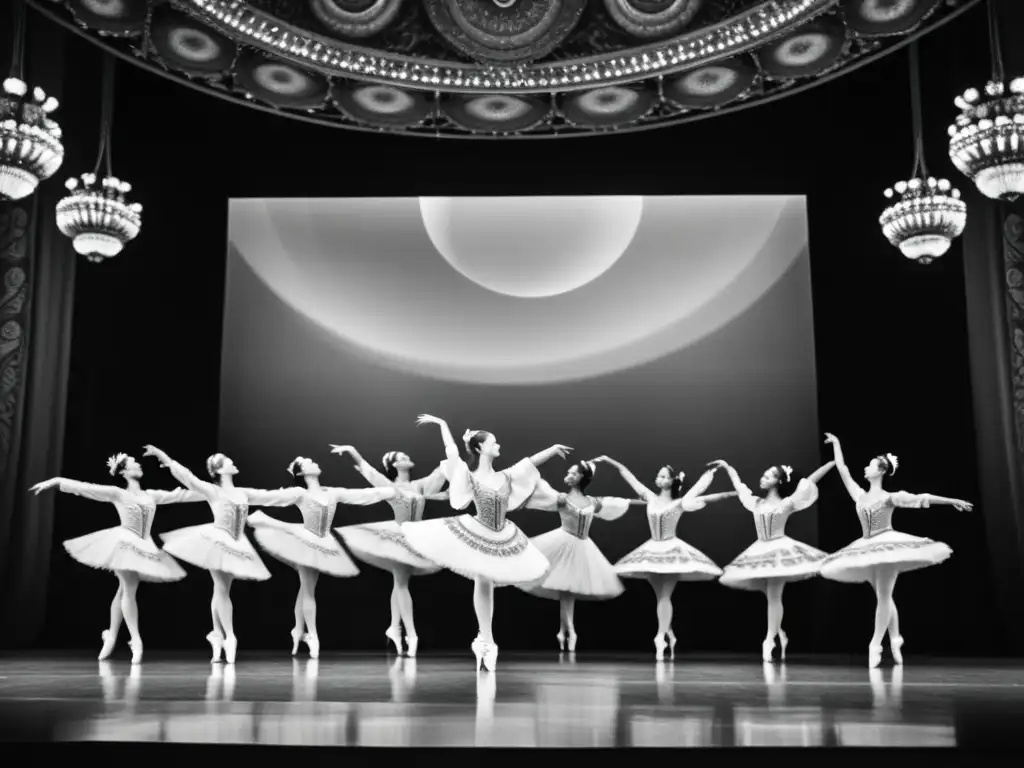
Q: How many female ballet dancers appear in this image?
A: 9